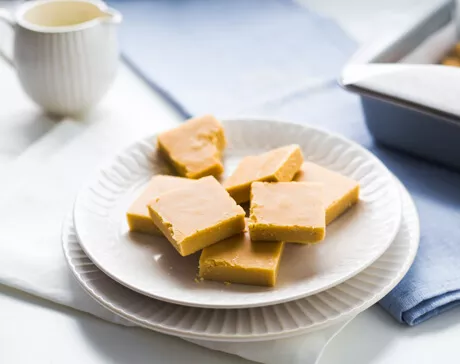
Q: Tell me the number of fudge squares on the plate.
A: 7